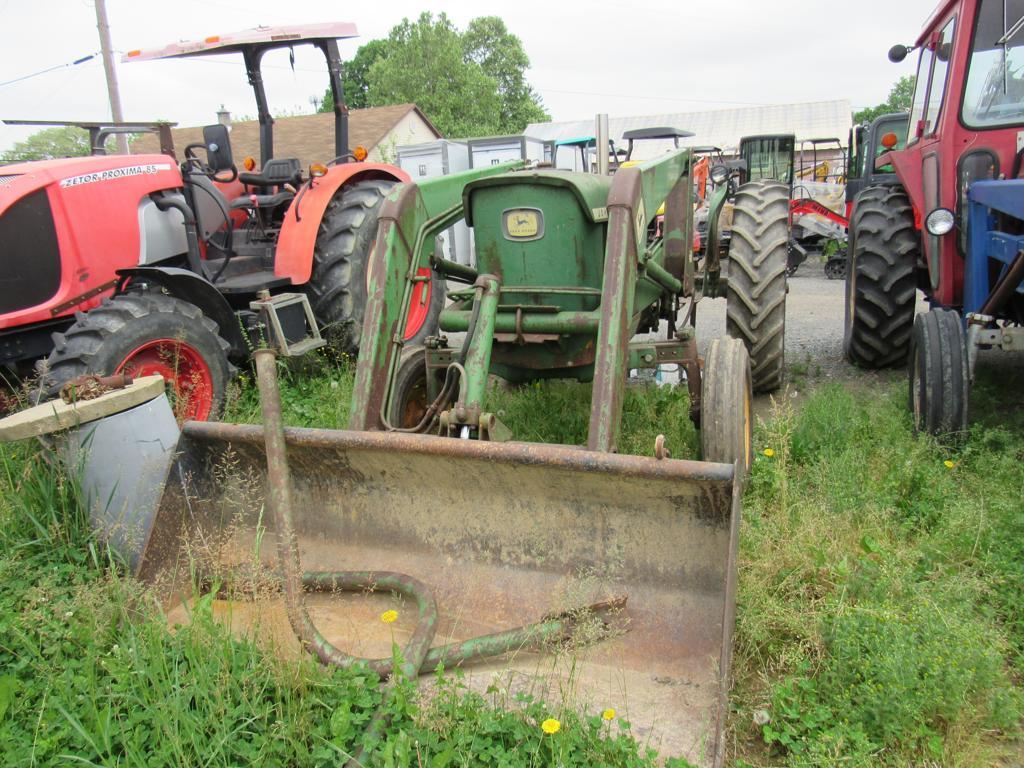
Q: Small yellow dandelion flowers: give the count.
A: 5